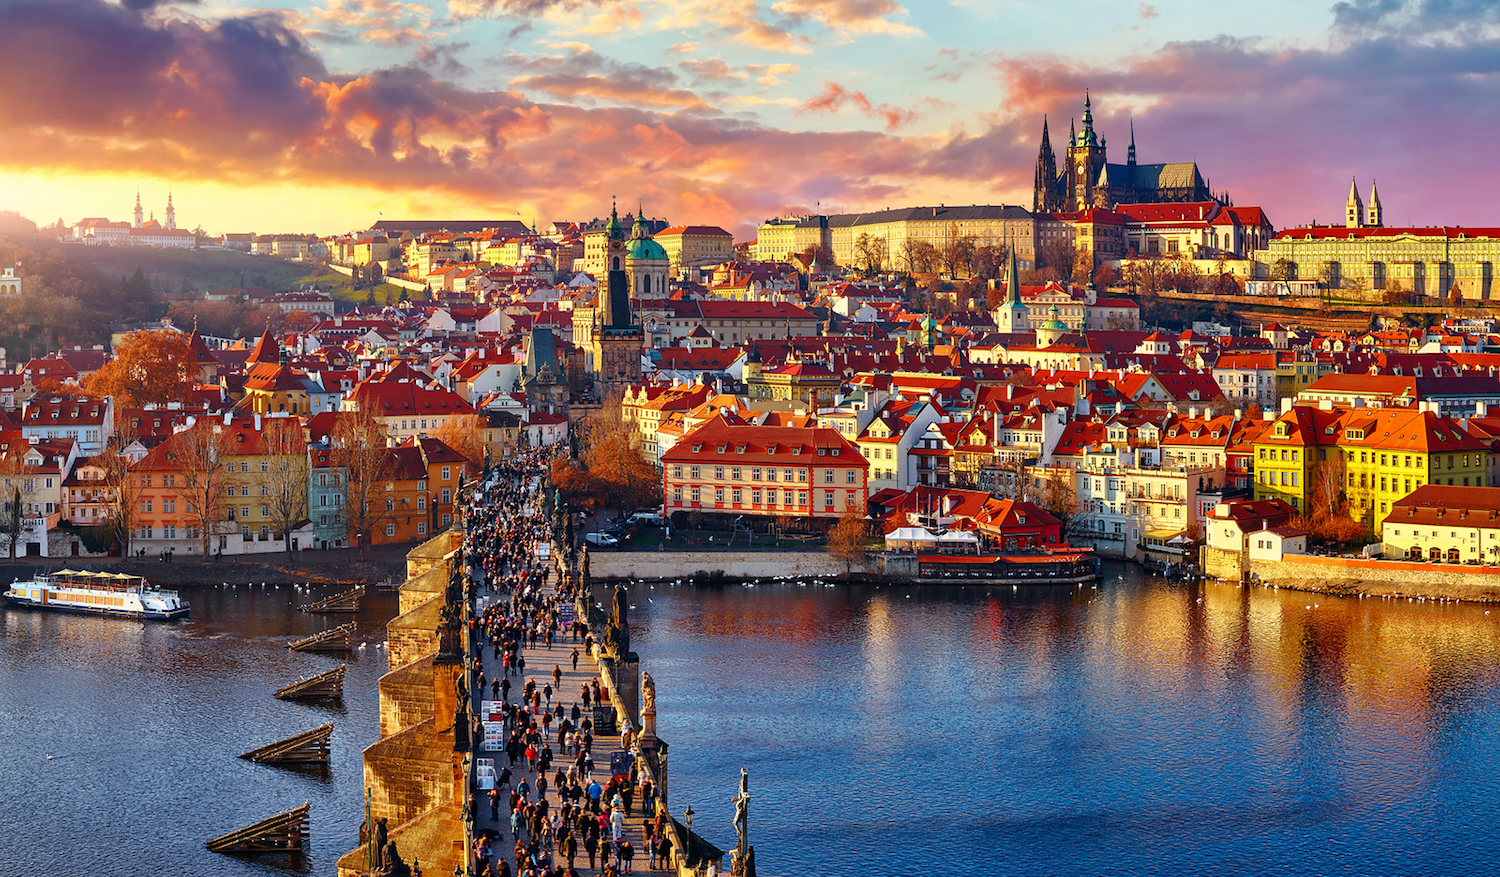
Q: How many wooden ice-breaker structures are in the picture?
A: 5